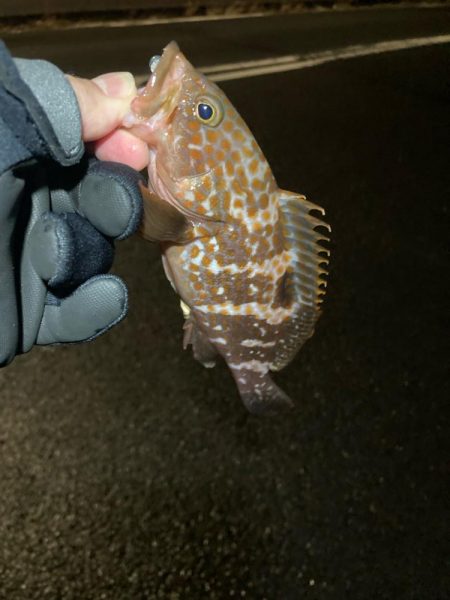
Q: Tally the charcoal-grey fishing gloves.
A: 1